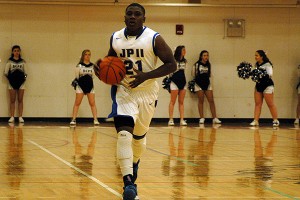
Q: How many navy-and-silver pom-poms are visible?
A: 5